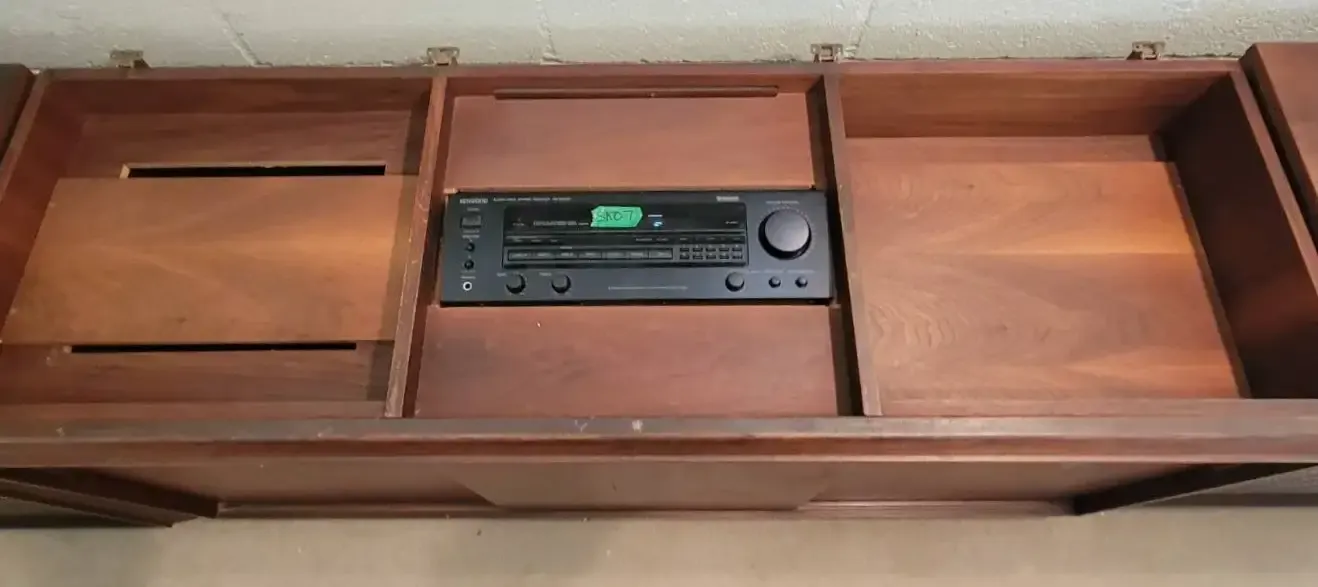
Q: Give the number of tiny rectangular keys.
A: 10